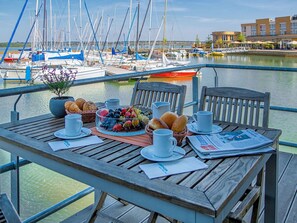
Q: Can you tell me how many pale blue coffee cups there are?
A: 4